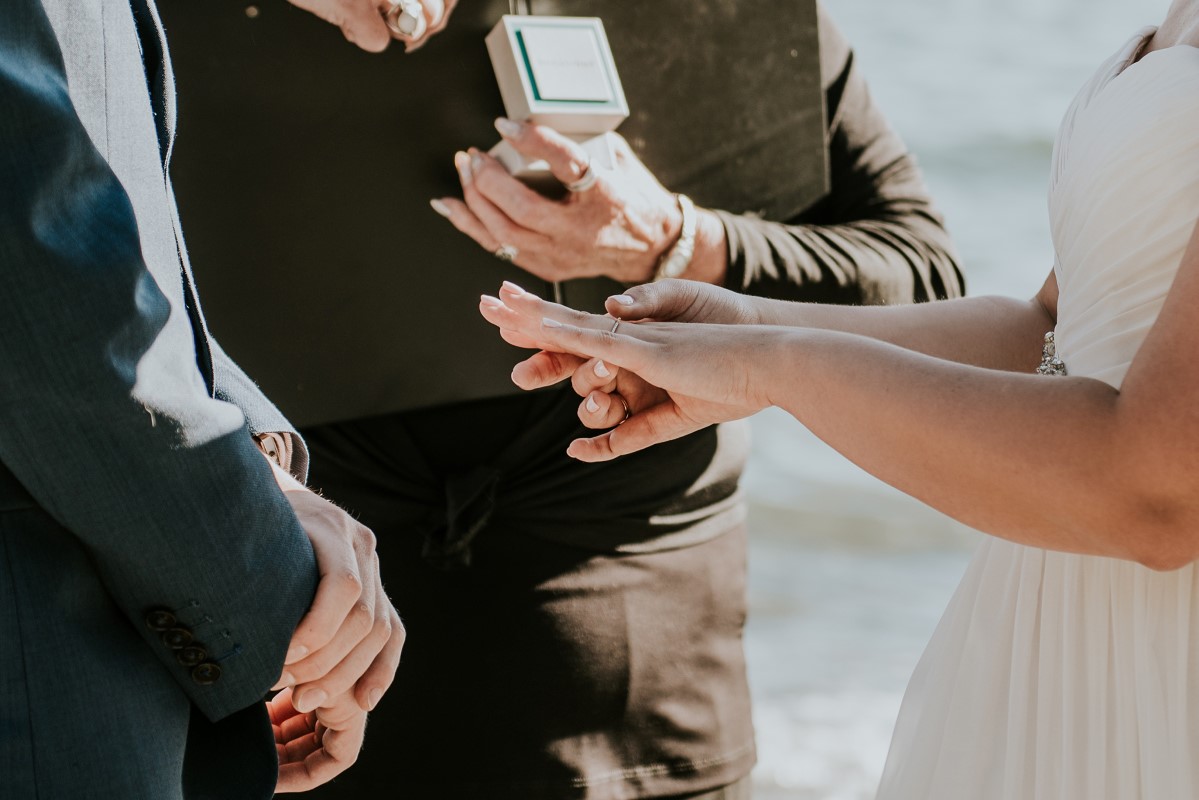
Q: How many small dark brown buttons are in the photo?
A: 4